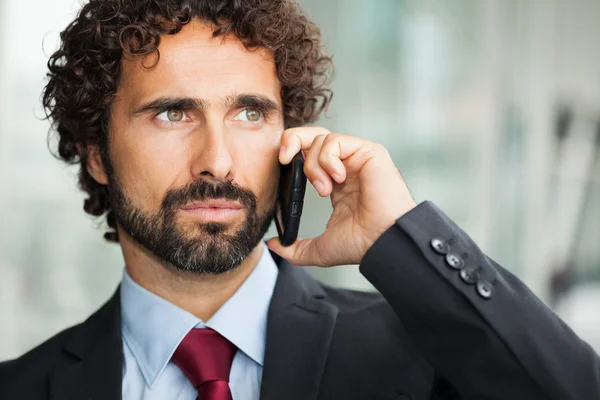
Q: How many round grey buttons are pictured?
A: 4